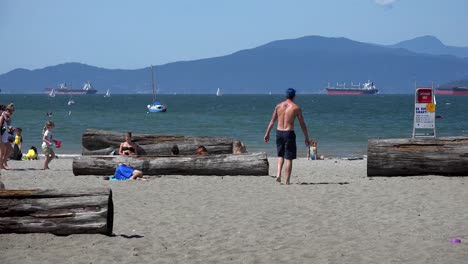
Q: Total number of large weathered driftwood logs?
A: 4